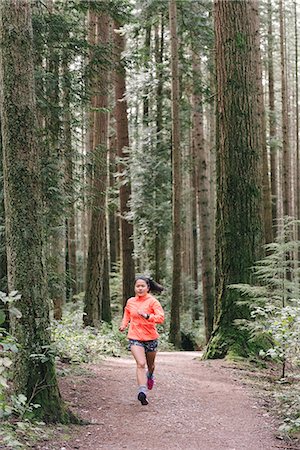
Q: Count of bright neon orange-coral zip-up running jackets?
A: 1